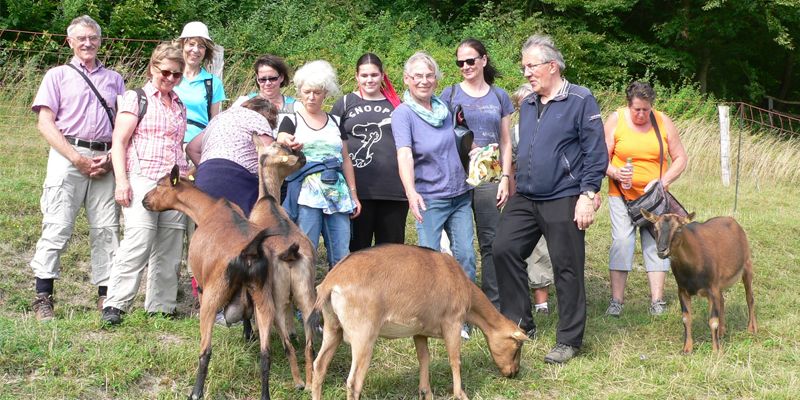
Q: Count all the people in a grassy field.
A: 12